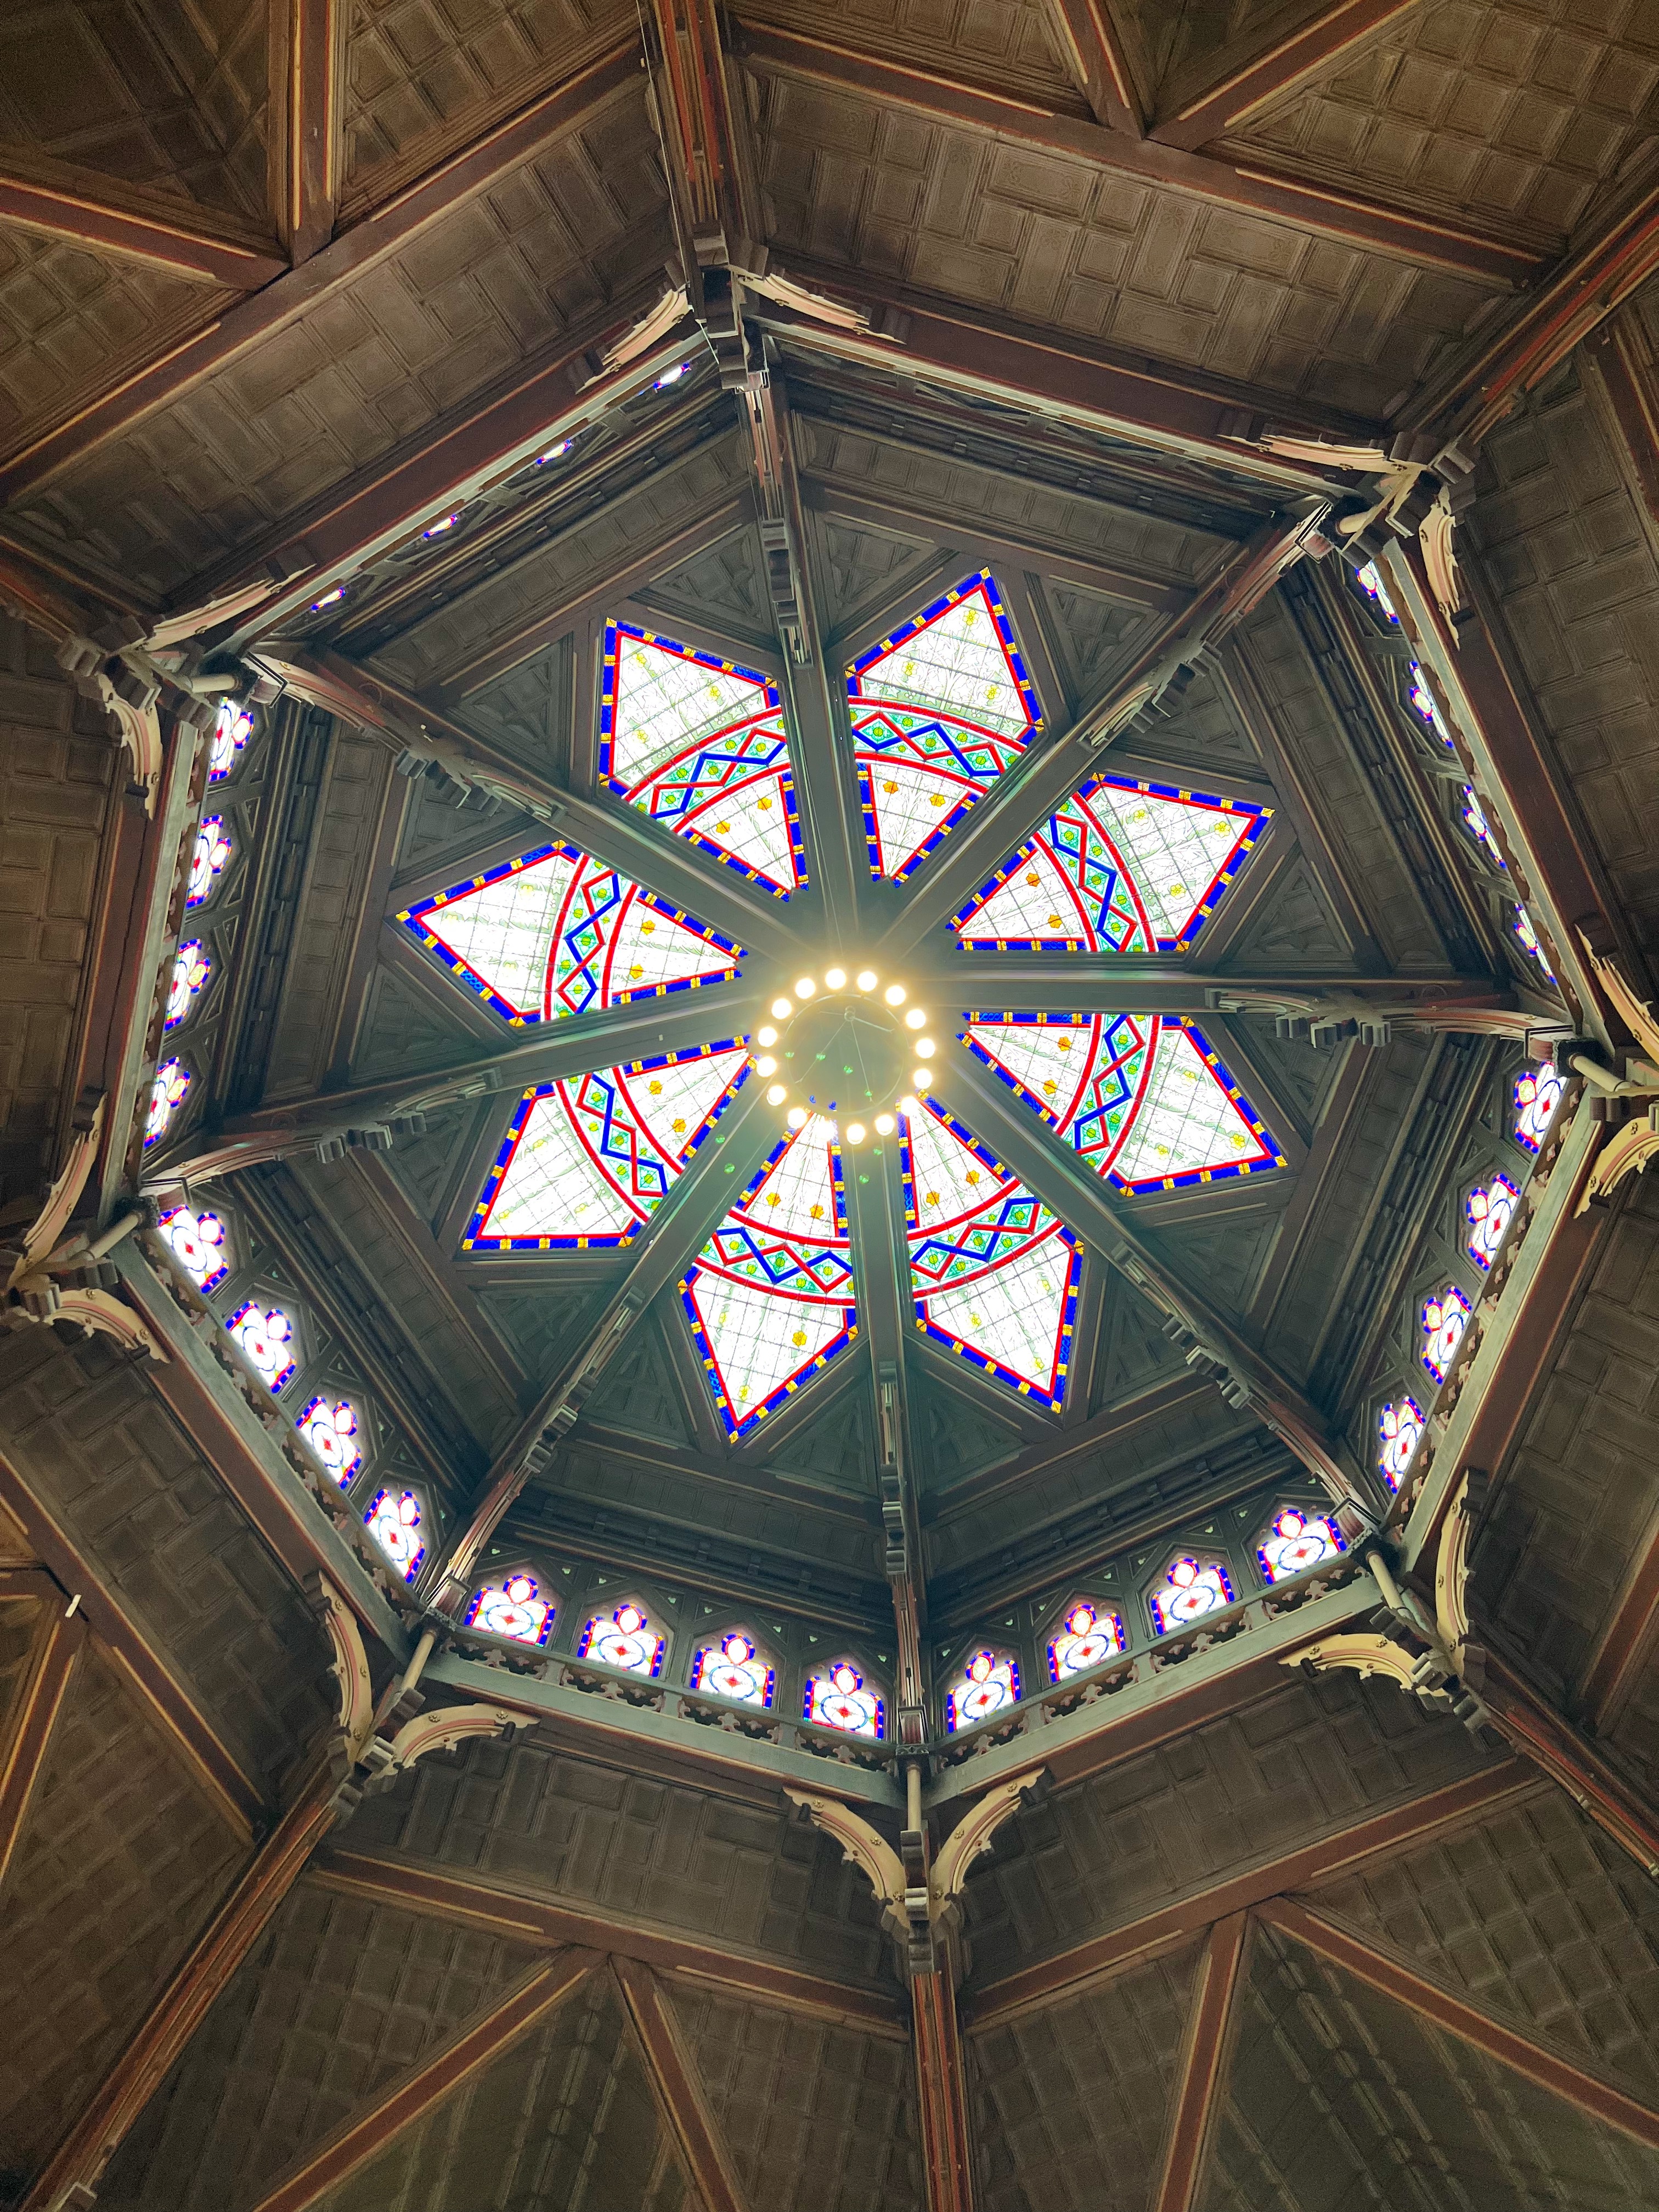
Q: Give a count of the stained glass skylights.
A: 8